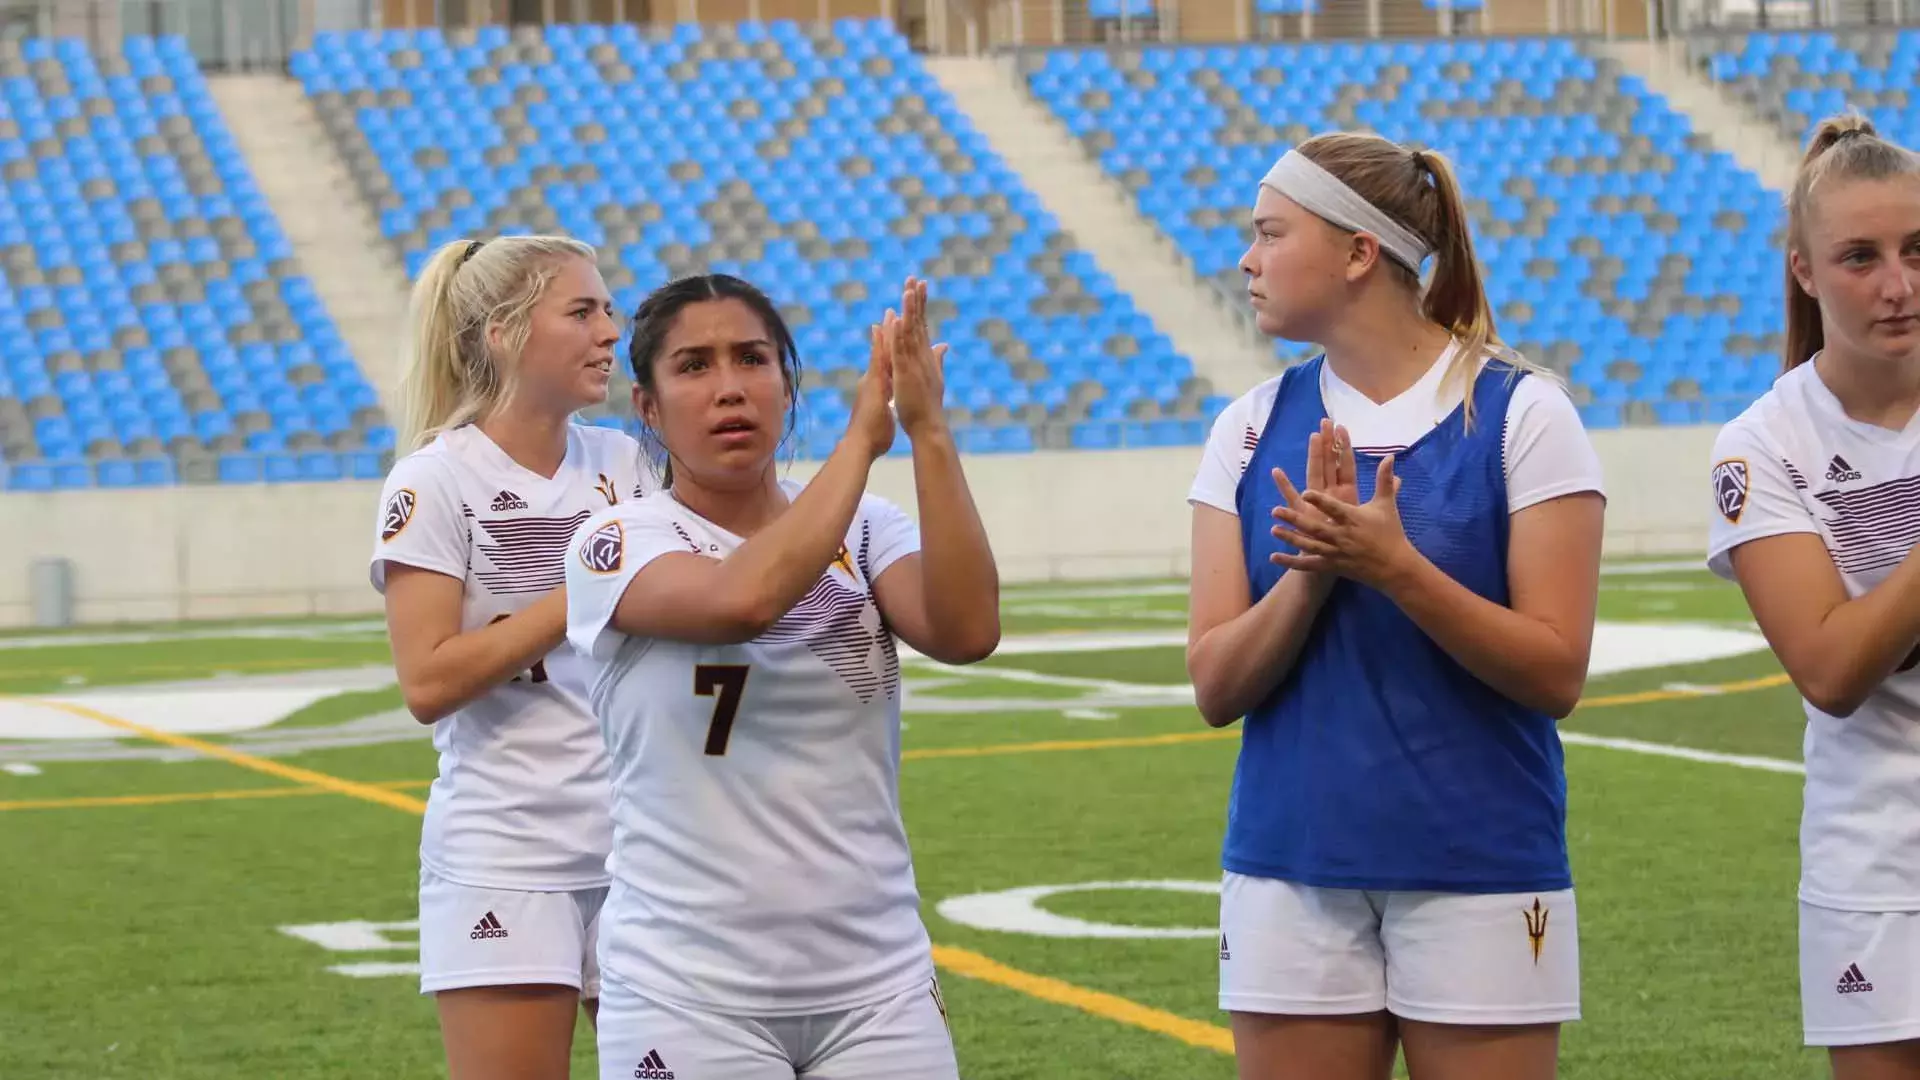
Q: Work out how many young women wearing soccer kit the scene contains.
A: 4